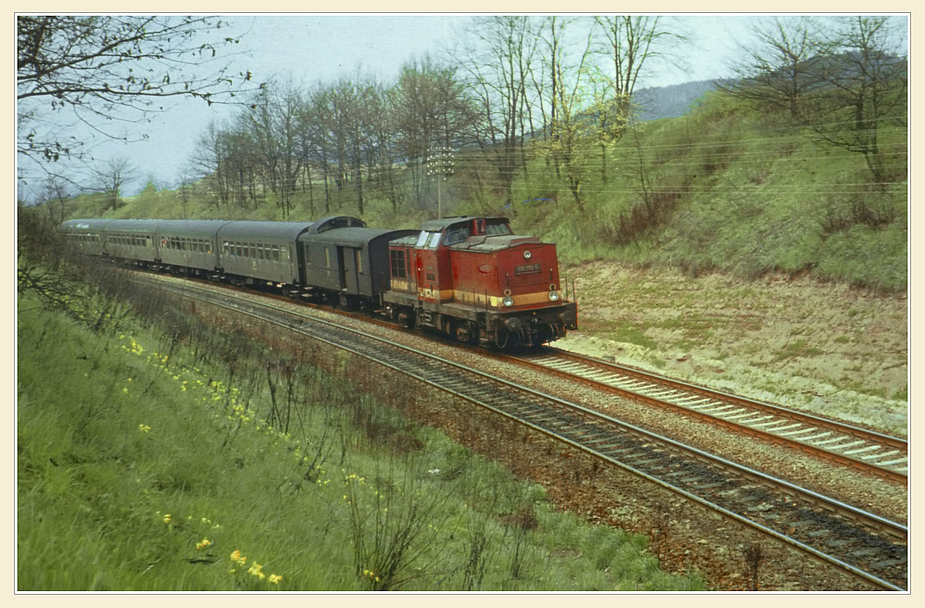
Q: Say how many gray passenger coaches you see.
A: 4